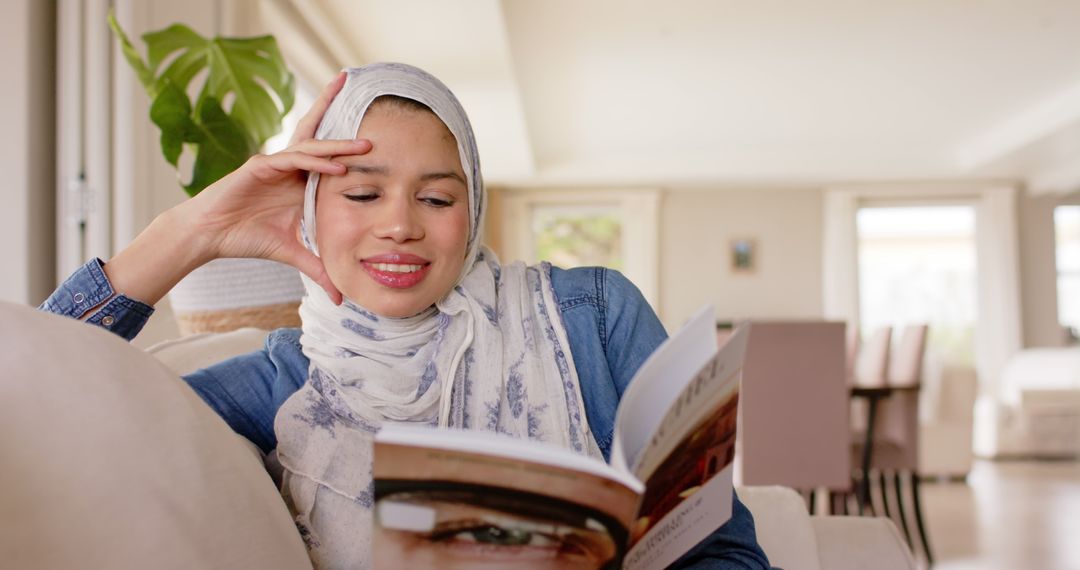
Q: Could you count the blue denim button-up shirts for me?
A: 1